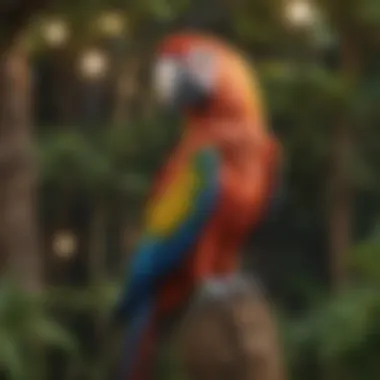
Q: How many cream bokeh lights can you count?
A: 5